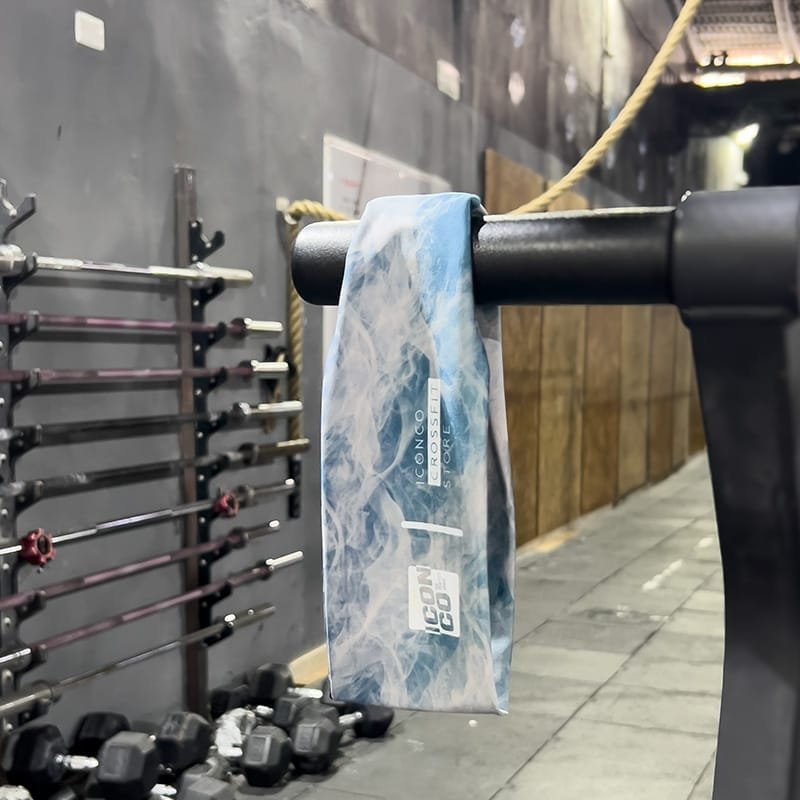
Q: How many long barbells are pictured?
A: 9